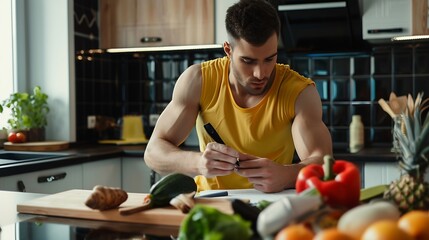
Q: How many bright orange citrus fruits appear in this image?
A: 4